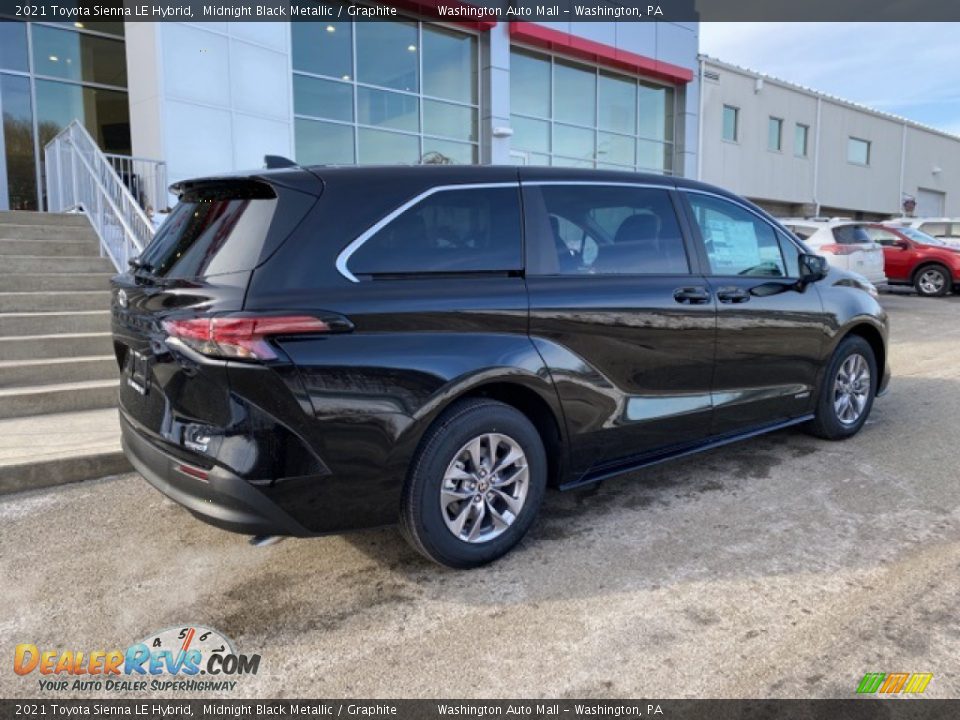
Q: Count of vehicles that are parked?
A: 4